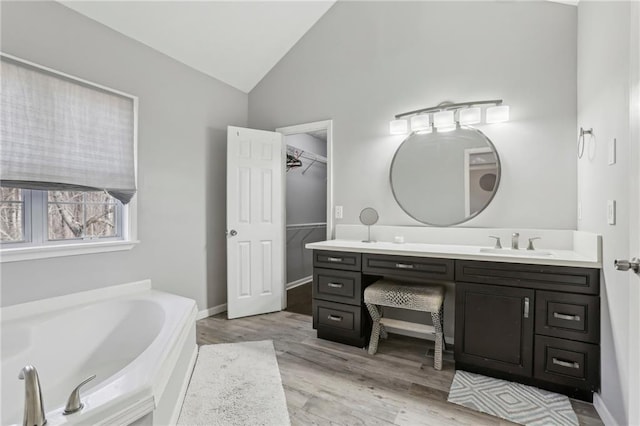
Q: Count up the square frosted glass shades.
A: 5